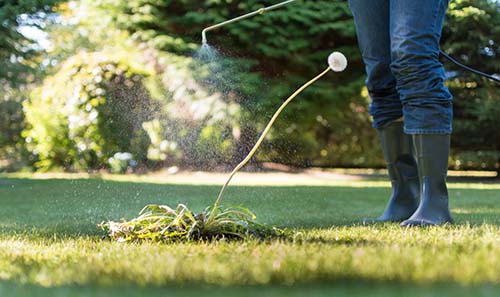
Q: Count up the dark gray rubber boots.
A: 2